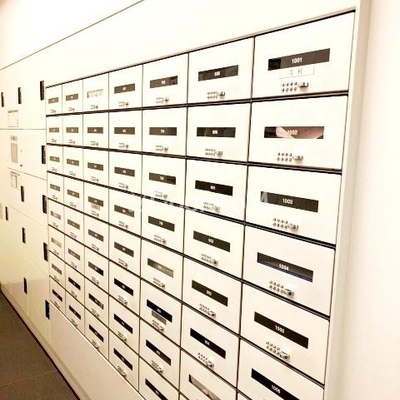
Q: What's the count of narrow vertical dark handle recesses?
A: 11